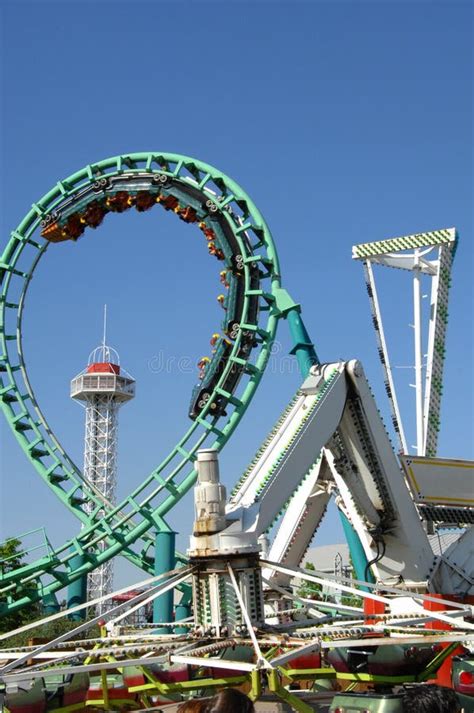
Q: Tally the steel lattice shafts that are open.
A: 1